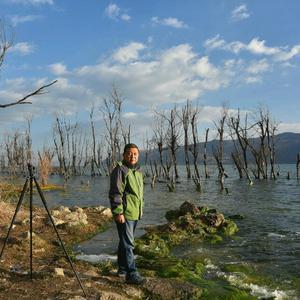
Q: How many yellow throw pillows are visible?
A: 0